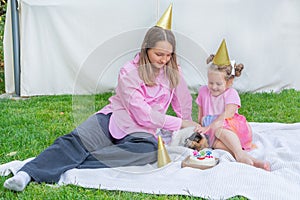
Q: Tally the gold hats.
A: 3